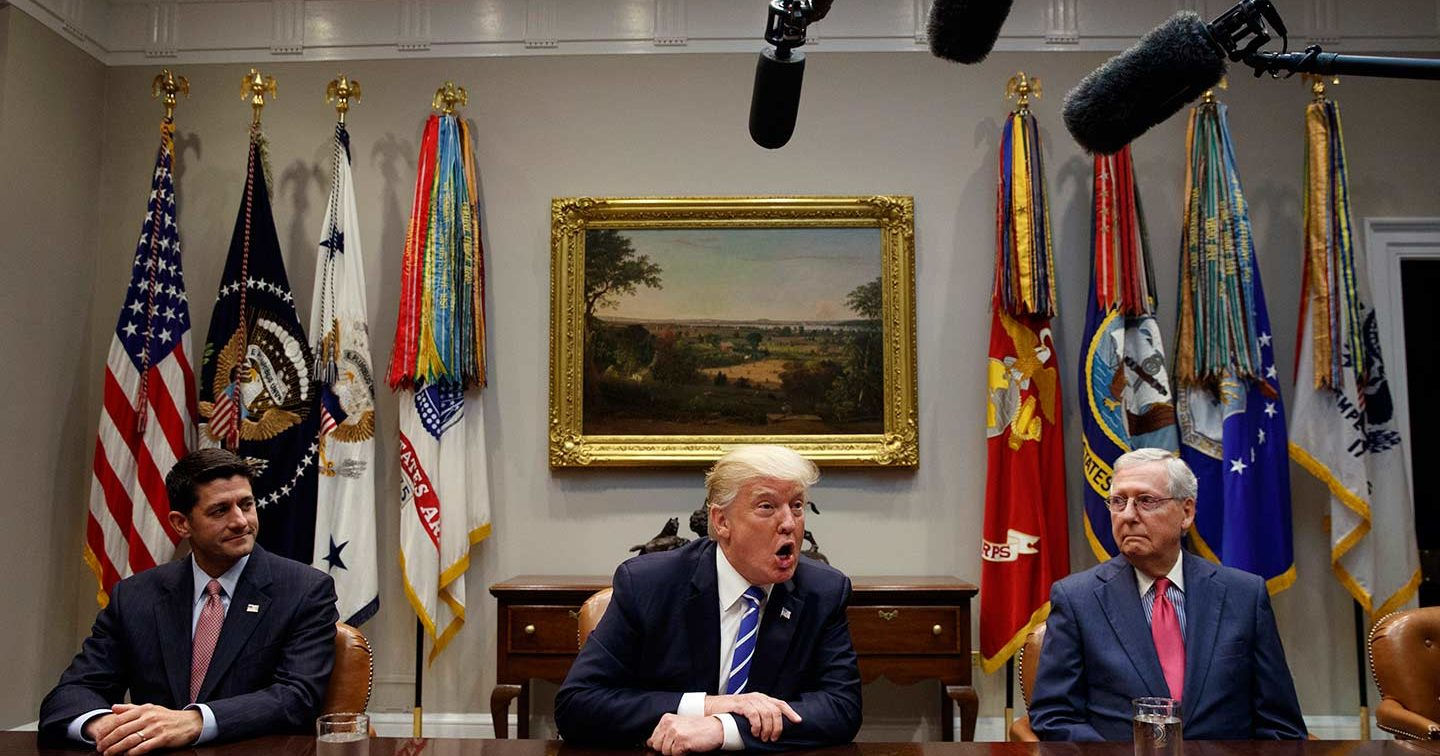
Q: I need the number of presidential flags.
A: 1